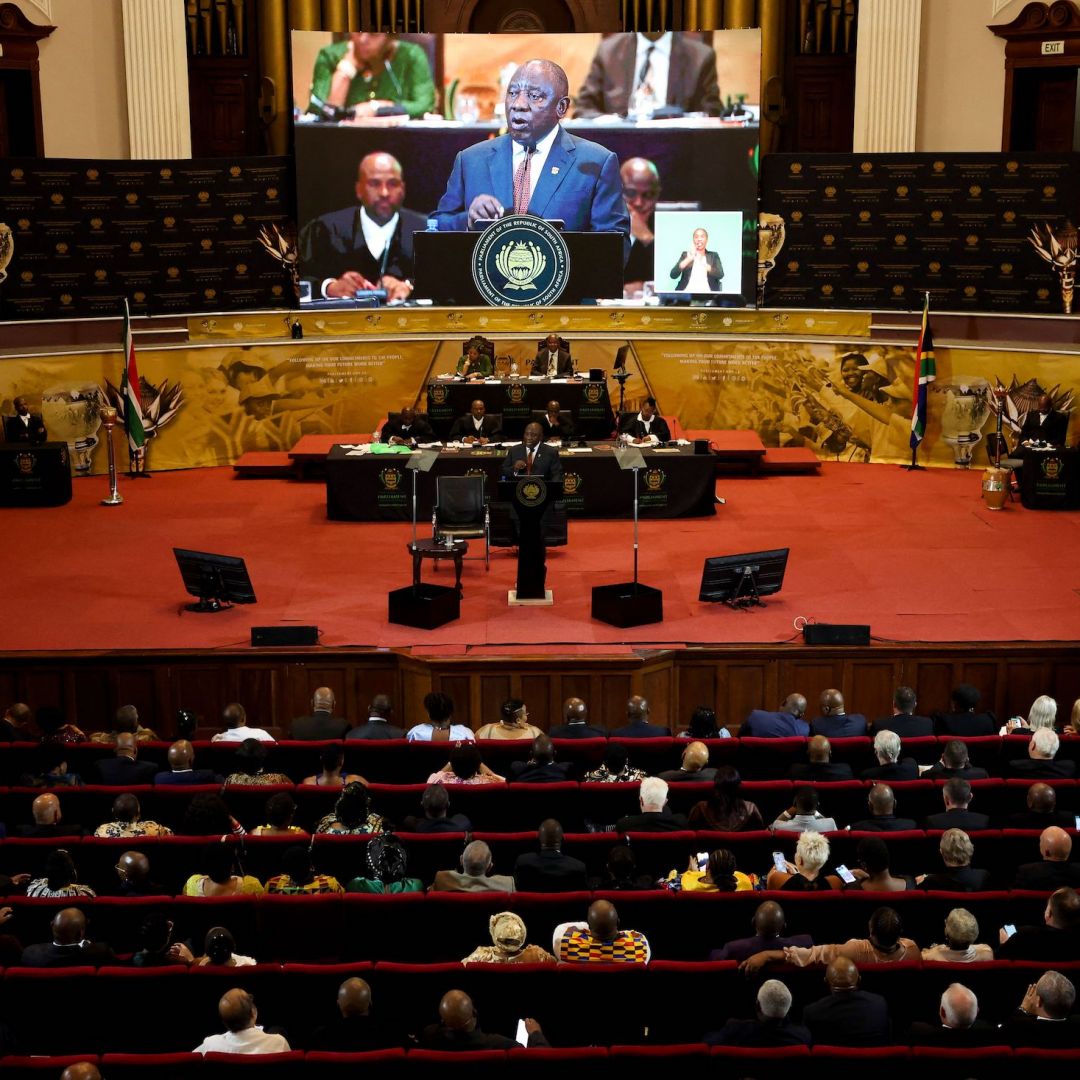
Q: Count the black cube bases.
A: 2